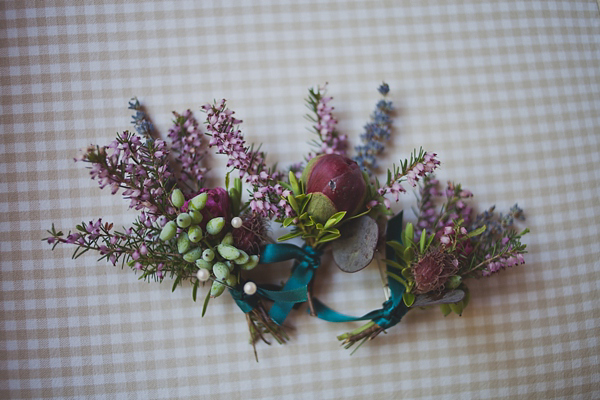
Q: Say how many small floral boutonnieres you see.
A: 3